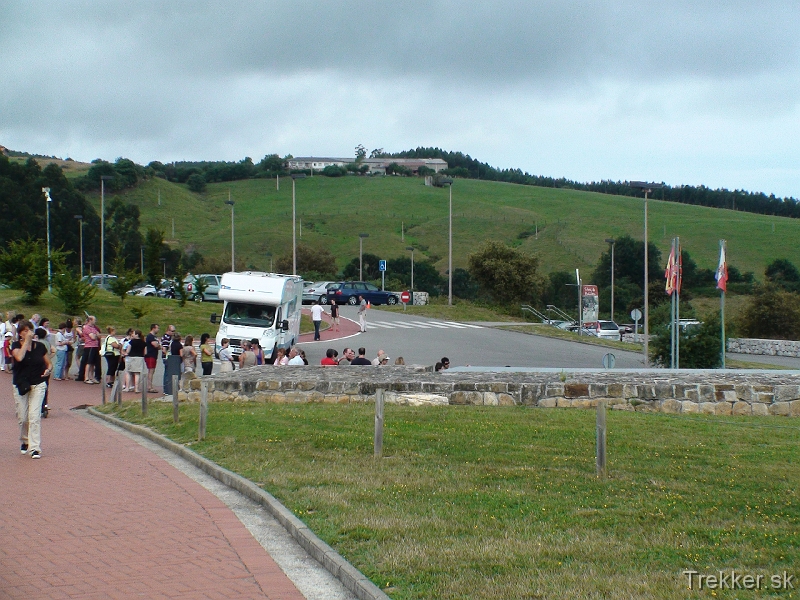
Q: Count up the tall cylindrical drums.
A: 0